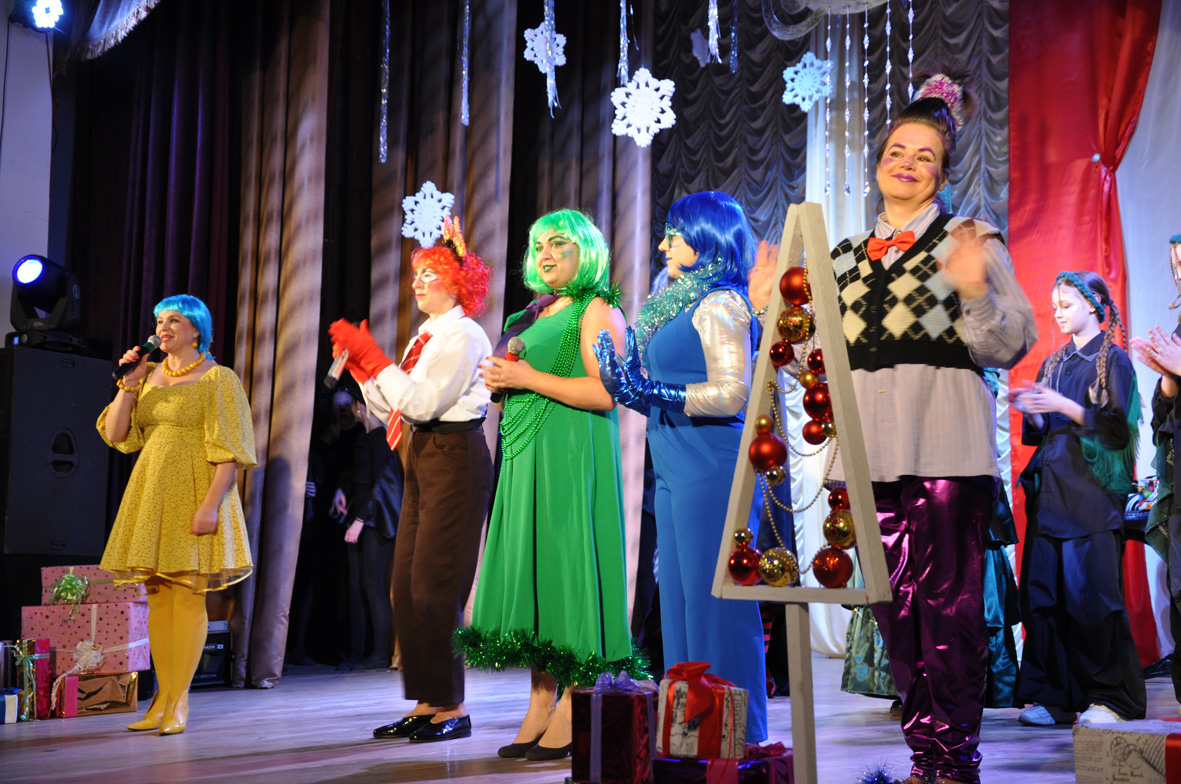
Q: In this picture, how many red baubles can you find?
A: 9